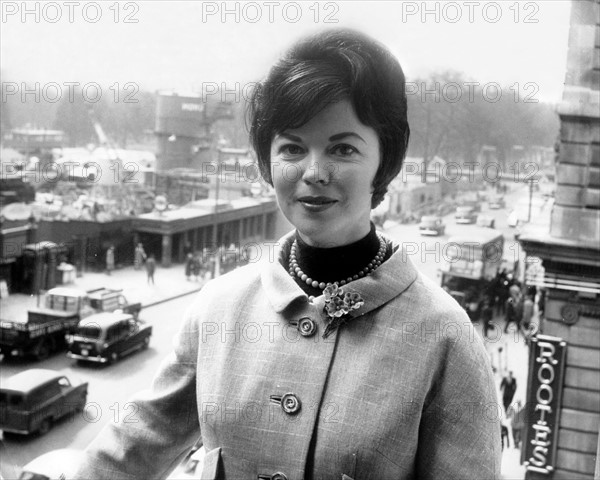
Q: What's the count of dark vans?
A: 1